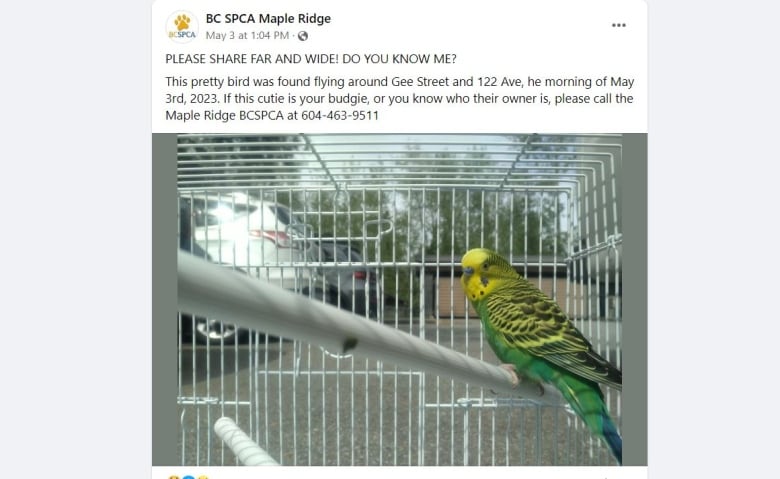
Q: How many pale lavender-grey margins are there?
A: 2